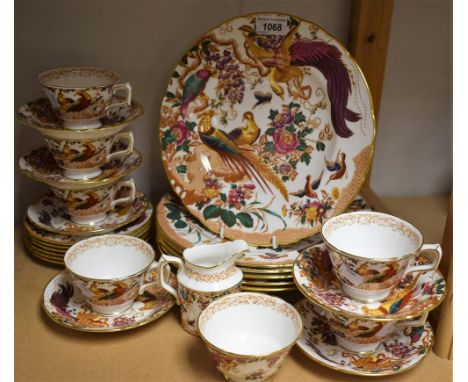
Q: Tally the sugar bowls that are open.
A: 1